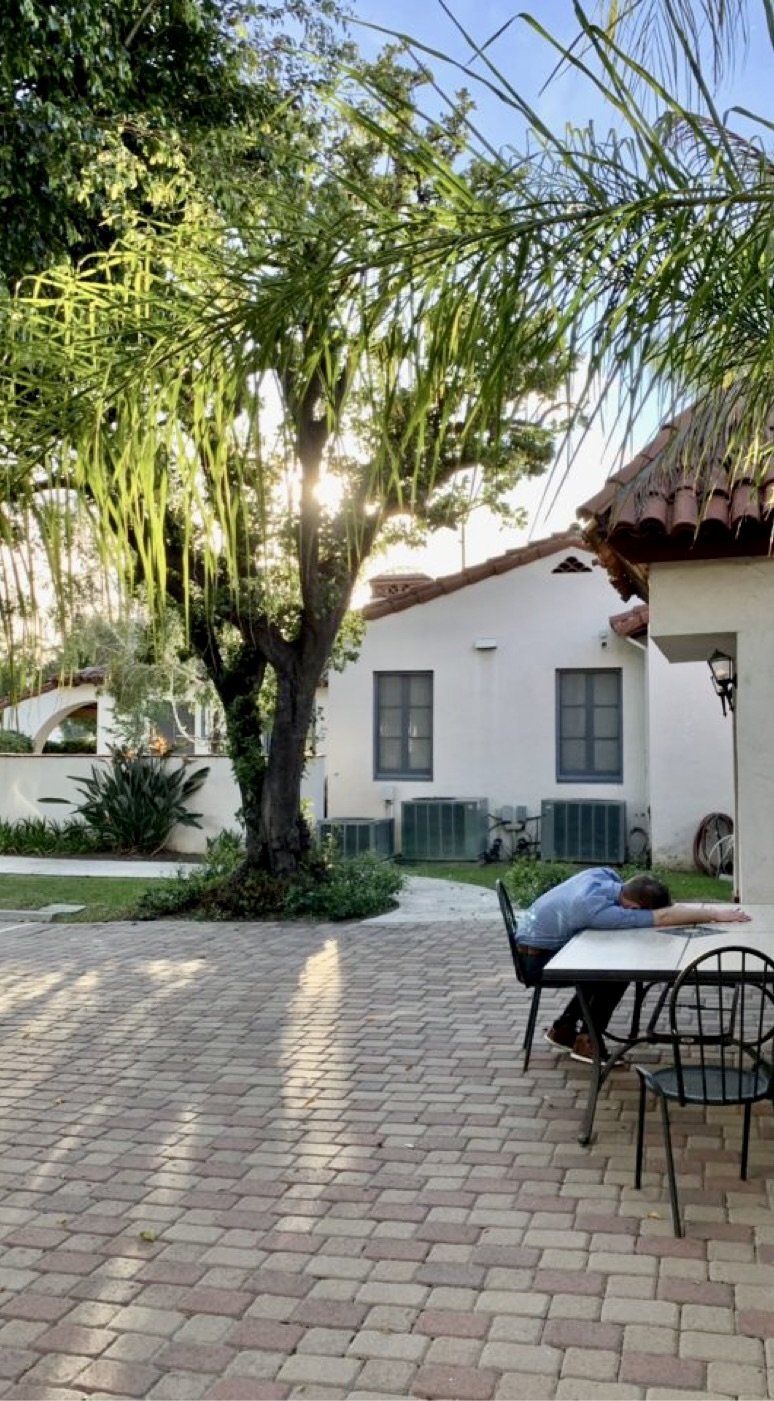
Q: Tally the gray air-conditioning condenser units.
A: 3